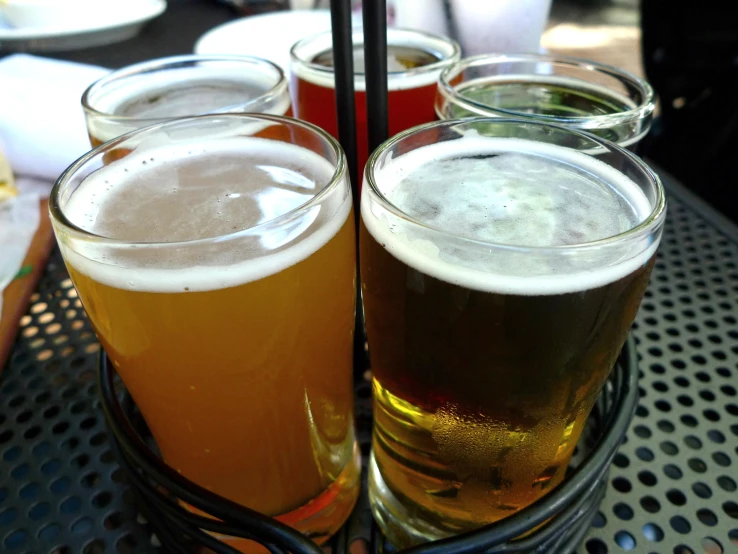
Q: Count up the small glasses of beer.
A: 5